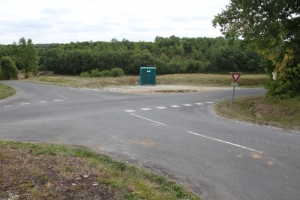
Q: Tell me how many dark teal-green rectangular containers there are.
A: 1